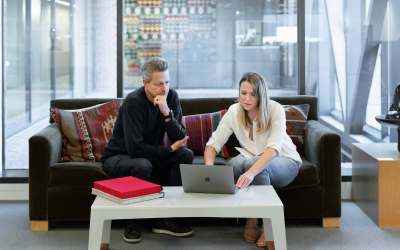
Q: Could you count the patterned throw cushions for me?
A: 3